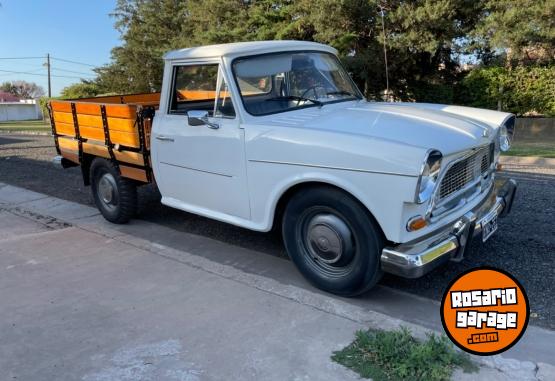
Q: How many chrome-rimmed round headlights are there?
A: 2